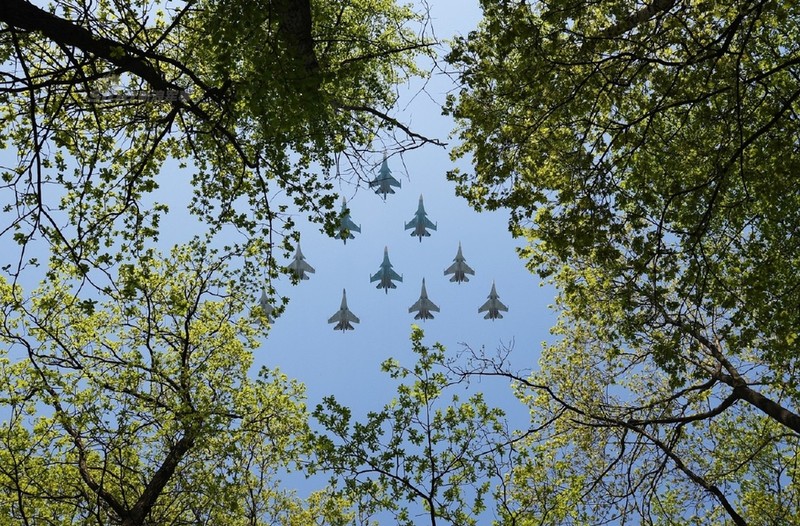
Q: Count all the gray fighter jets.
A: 6